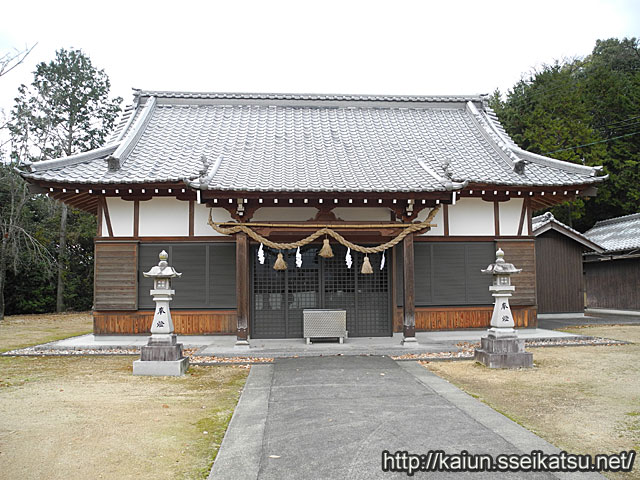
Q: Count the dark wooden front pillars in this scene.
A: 2